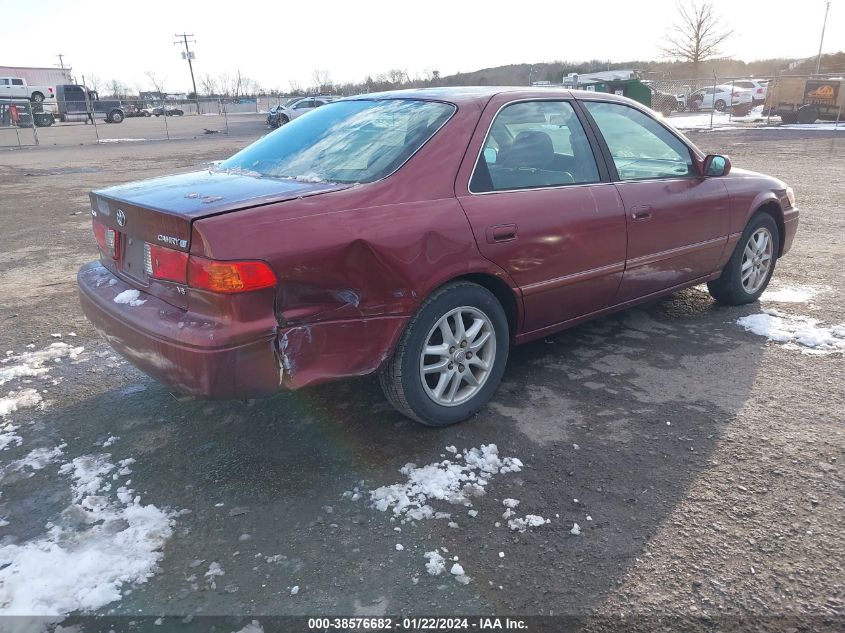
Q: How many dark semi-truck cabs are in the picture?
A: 1